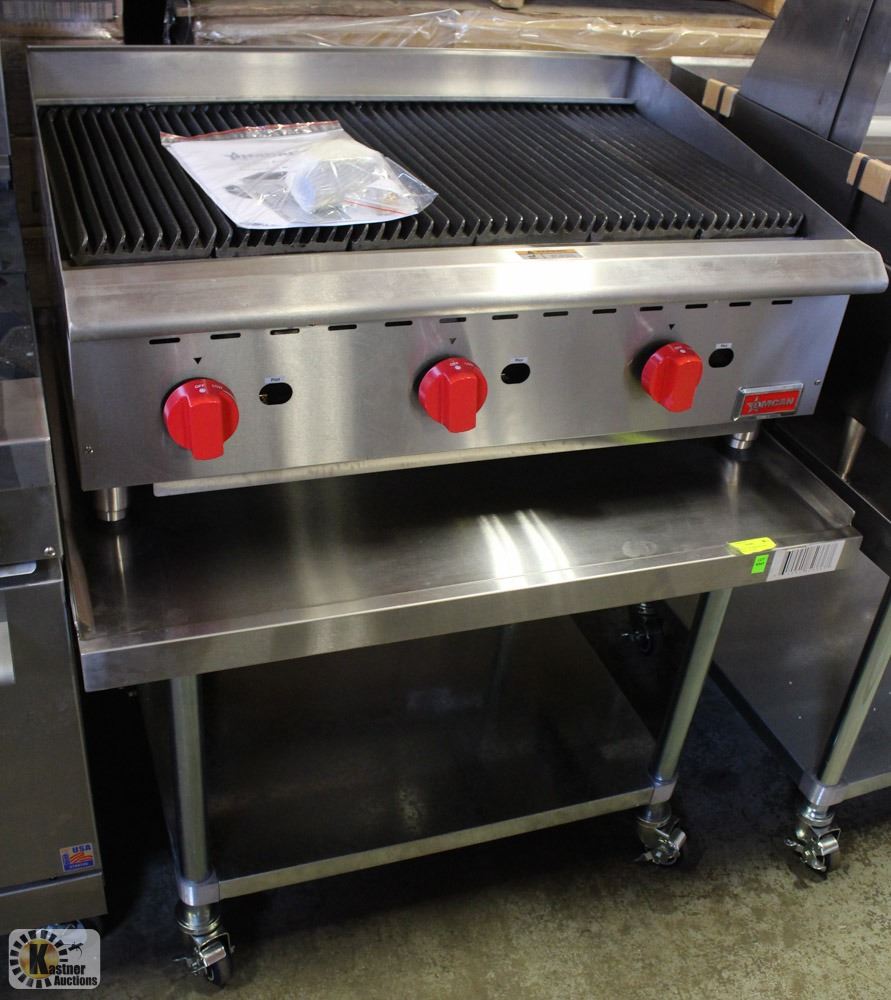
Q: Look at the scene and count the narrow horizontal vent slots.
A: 13